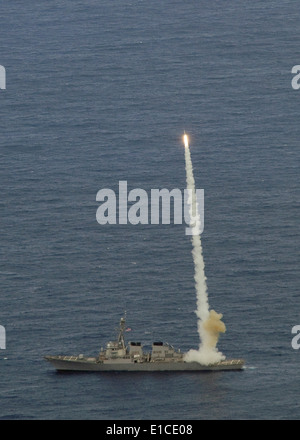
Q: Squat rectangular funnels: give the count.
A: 2